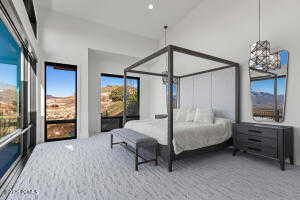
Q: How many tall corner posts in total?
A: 4